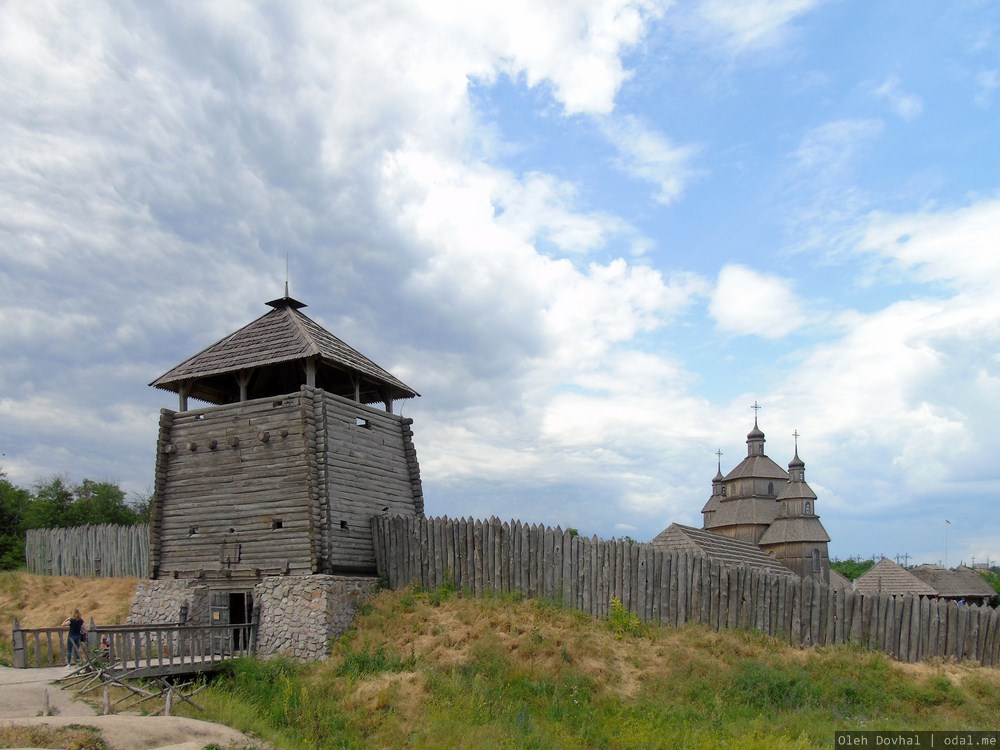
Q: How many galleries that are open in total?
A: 1